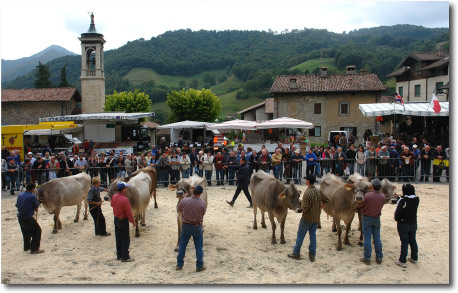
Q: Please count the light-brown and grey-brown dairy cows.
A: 7